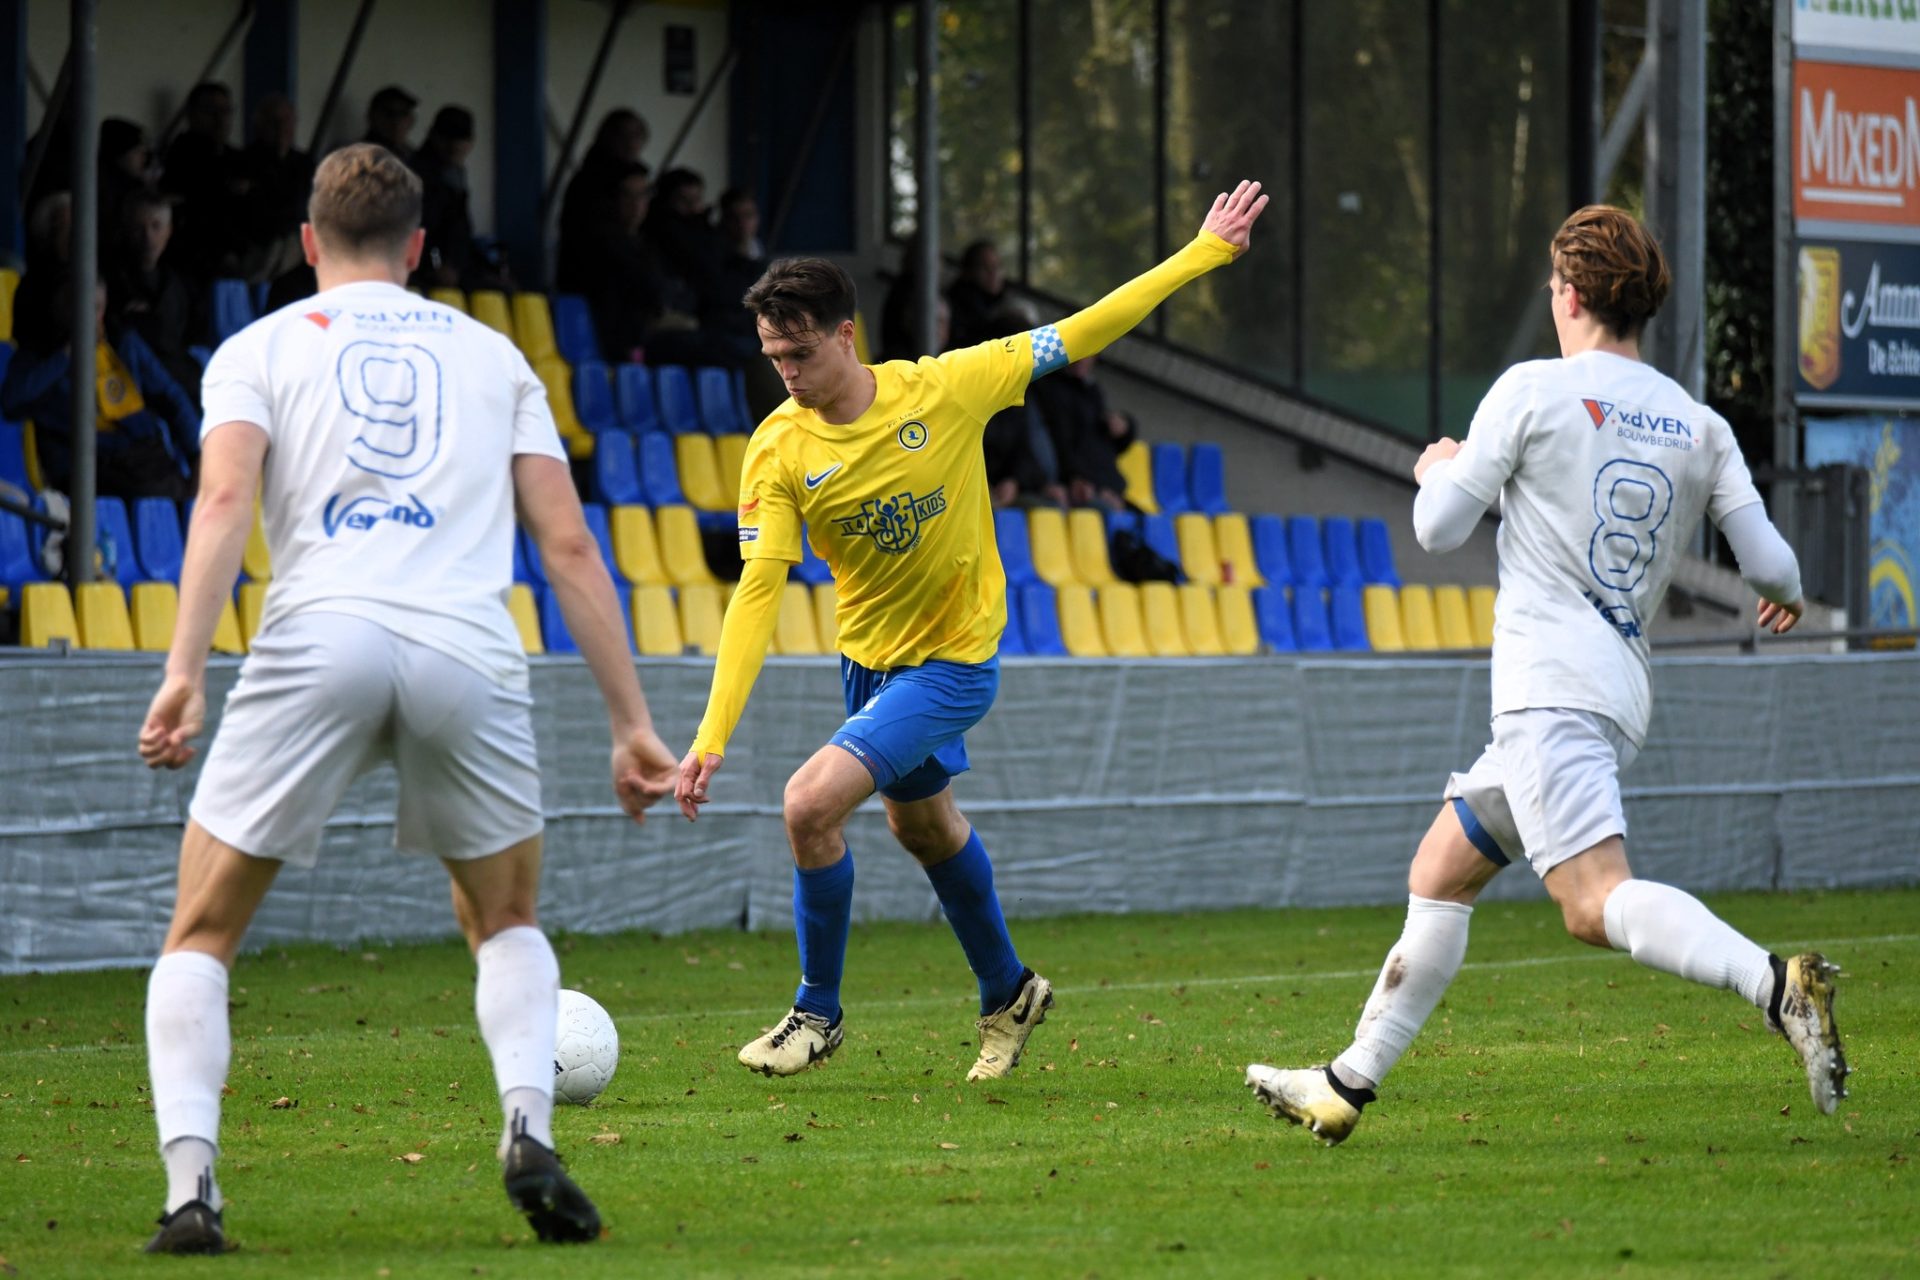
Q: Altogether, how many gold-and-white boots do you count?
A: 2